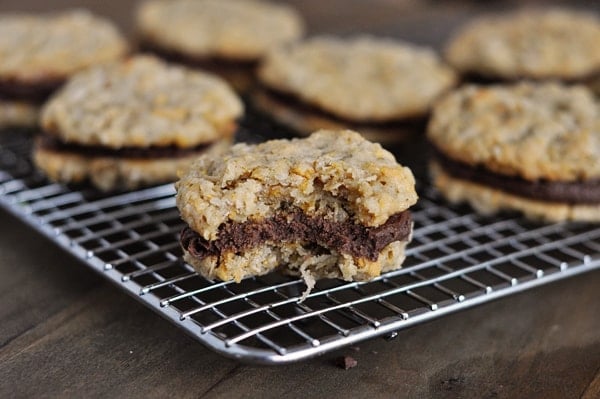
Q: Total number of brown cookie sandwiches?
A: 7